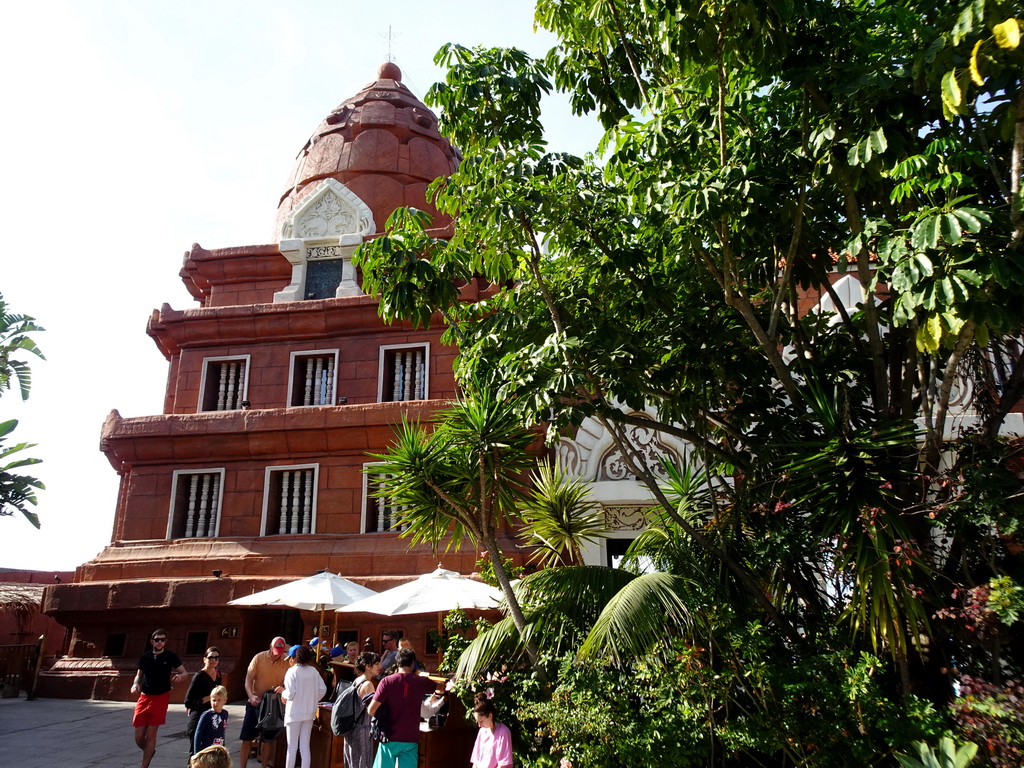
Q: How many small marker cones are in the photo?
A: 0